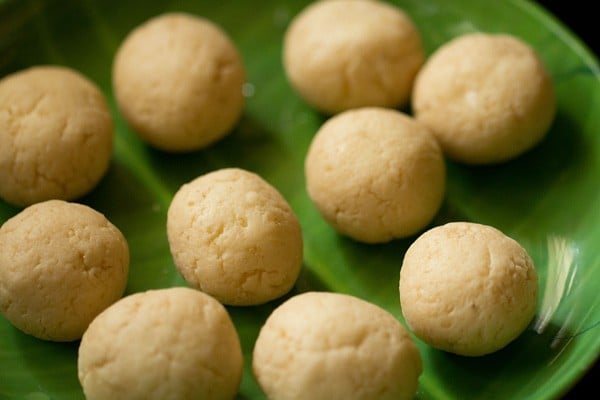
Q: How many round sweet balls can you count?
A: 10